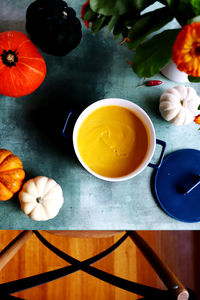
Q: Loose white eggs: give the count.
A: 0